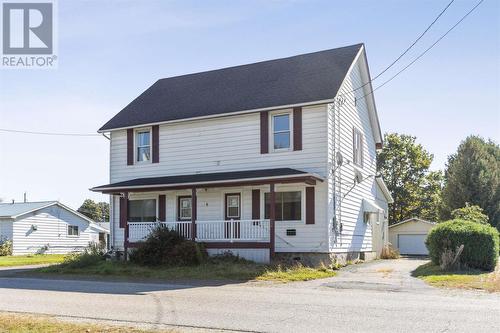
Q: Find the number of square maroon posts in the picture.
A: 3